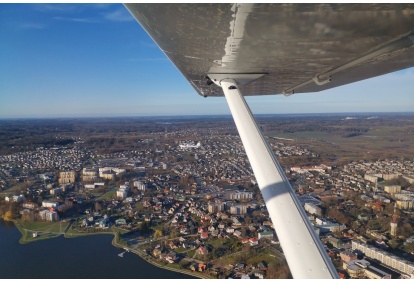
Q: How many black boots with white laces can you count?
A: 0